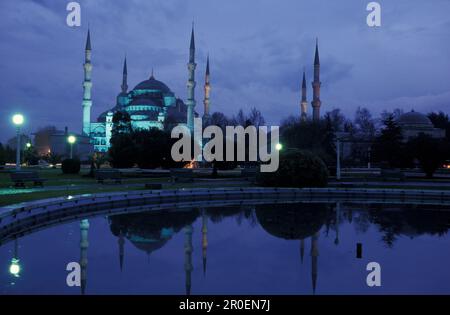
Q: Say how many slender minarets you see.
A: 6